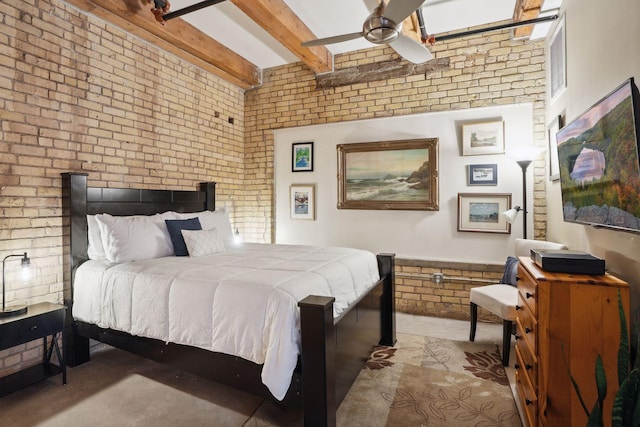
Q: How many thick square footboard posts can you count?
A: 2